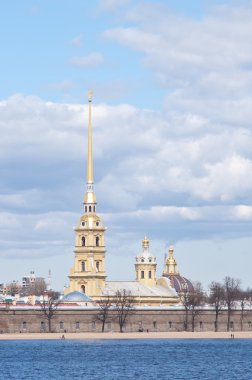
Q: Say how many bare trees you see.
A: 8